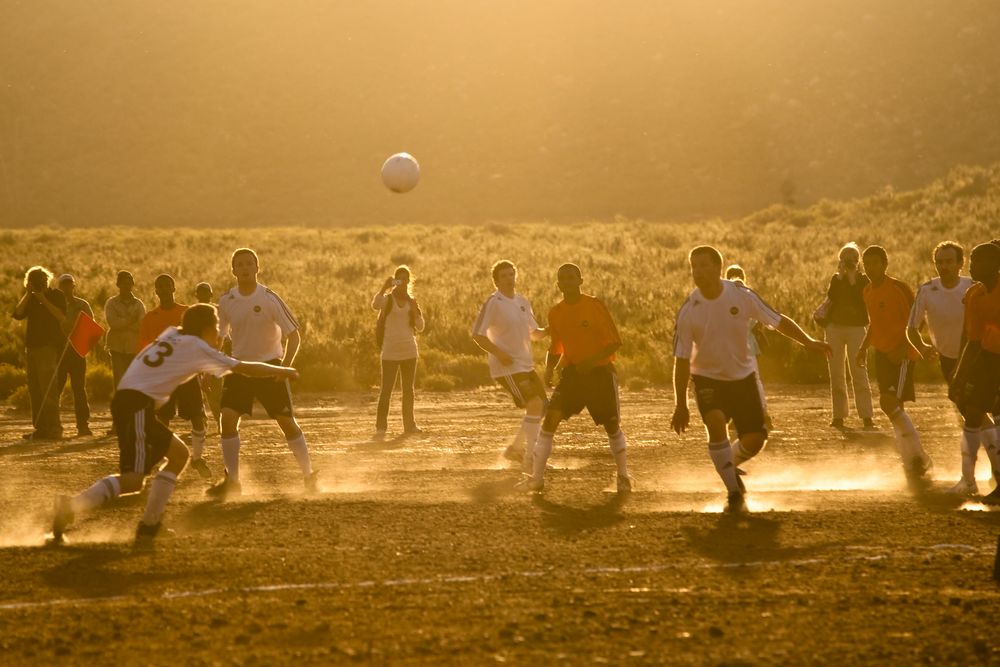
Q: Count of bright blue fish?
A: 0